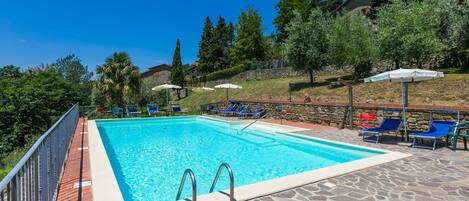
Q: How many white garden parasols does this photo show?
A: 4